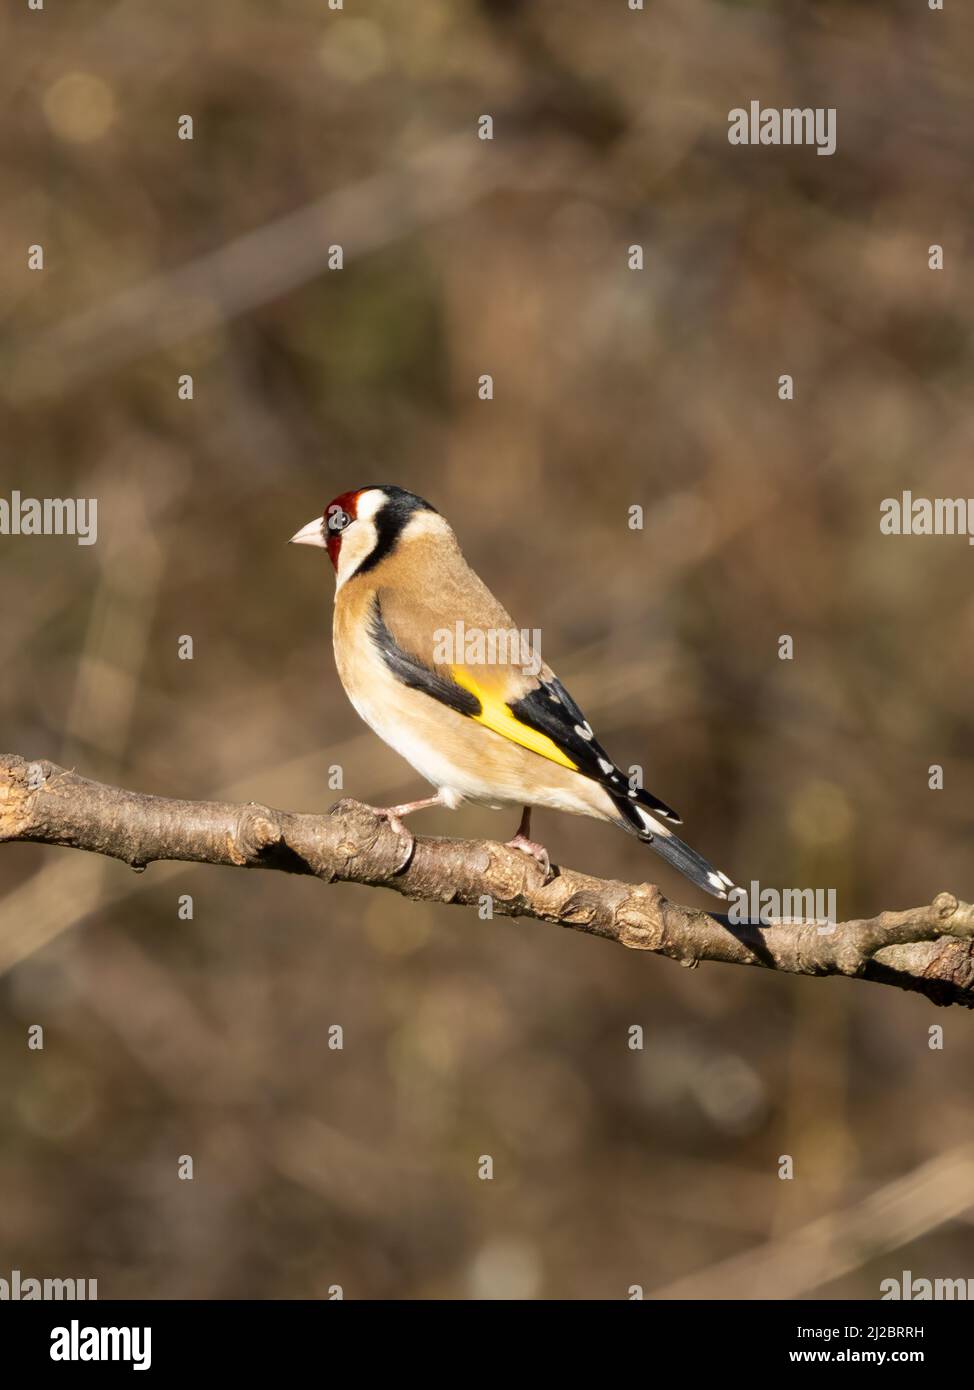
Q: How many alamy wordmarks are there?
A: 8